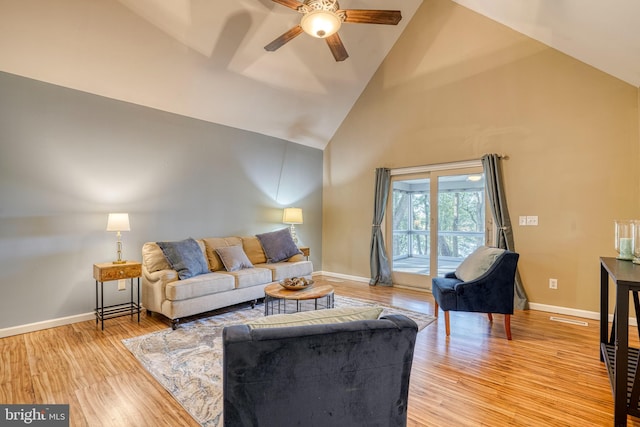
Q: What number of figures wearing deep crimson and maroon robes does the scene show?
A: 0